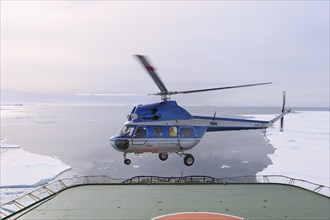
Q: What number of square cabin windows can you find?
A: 3